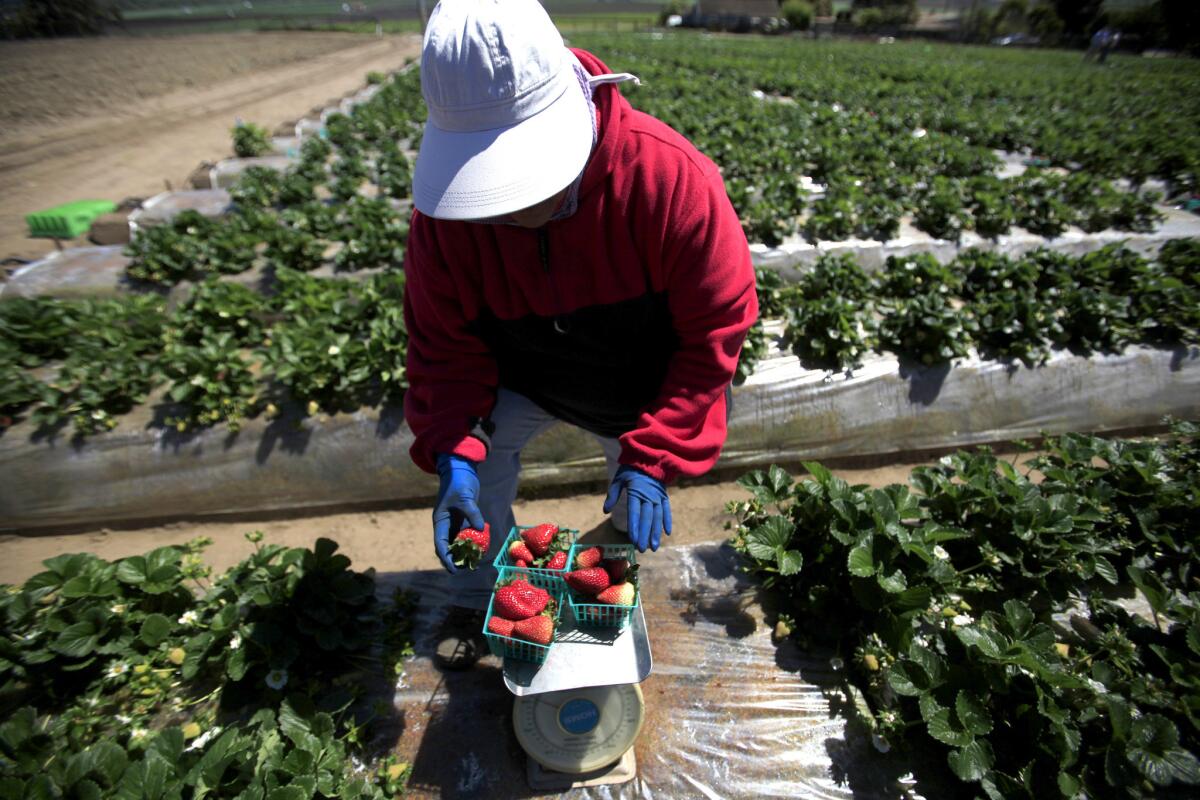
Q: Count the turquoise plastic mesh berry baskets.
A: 3